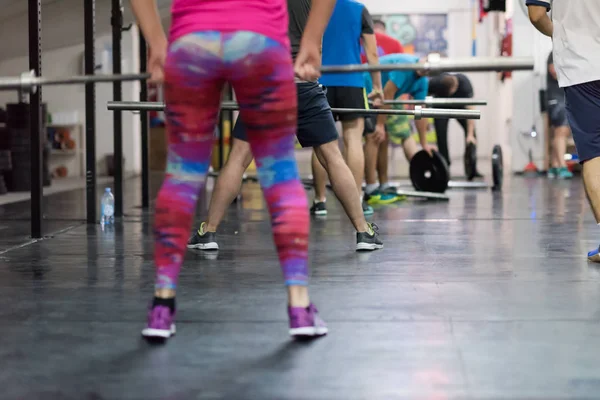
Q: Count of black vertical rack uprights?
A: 4